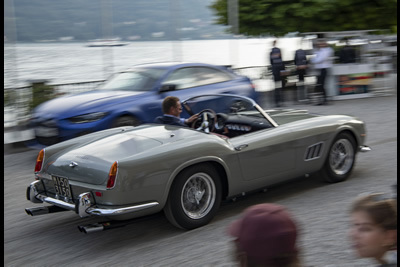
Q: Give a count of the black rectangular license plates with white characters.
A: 1